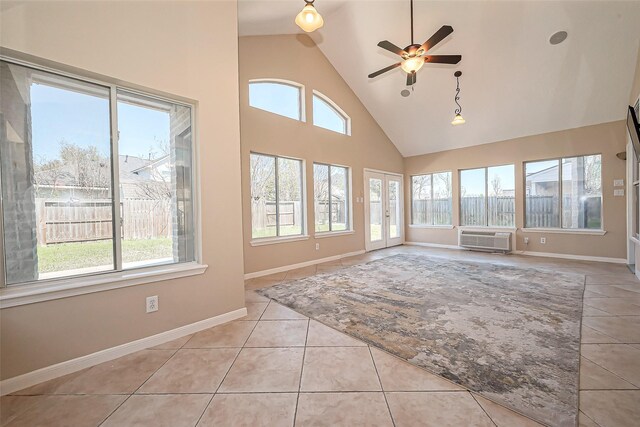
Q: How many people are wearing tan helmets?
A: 0